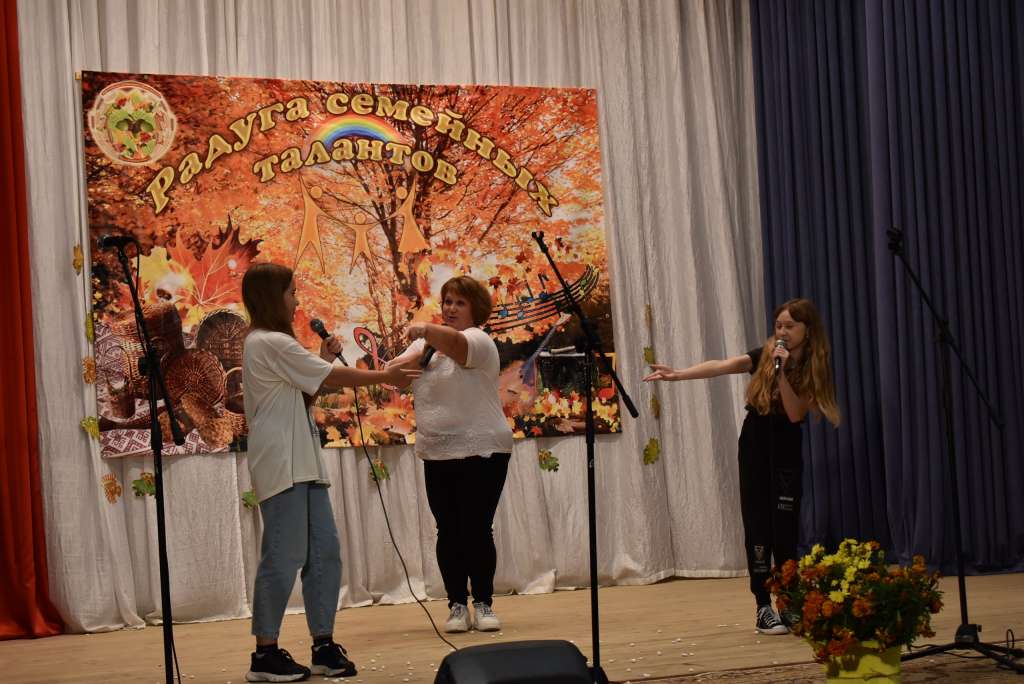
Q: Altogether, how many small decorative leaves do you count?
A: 13